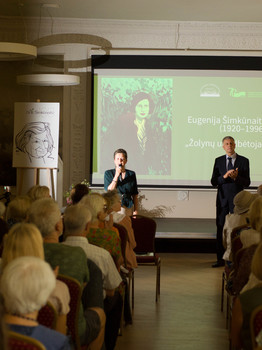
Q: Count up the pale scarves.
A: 1